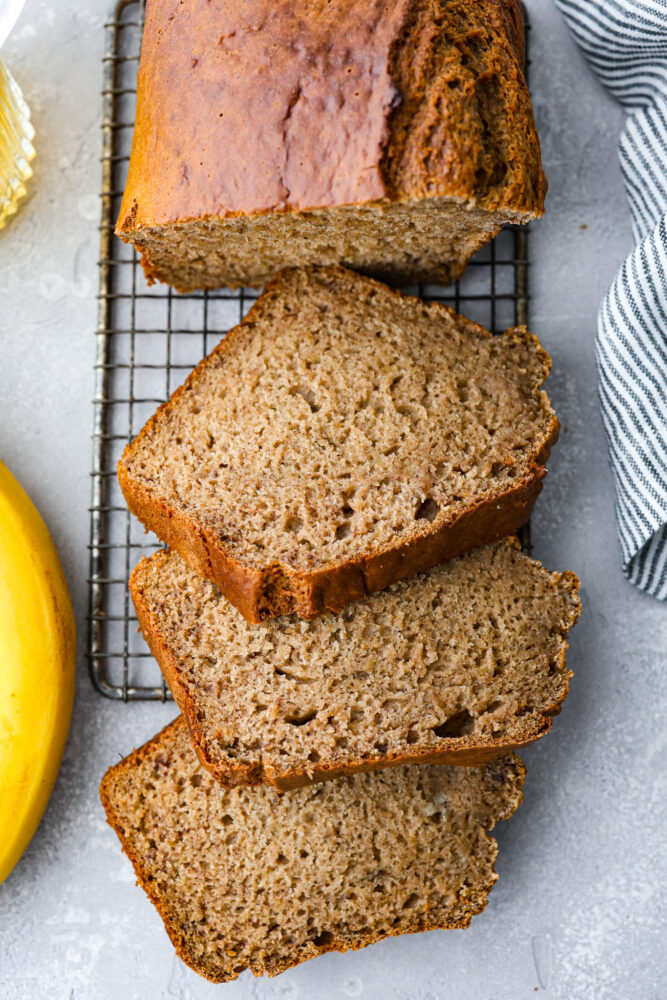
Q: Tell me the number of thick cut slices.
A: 3